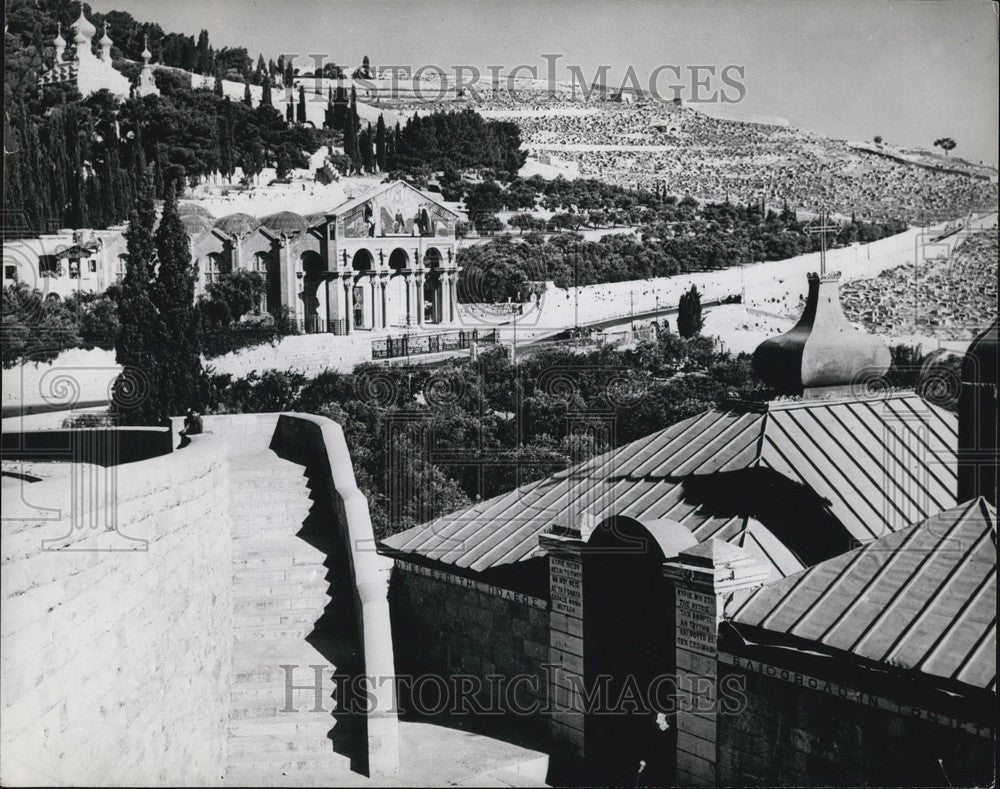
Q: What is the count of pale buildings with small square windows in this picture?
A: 1